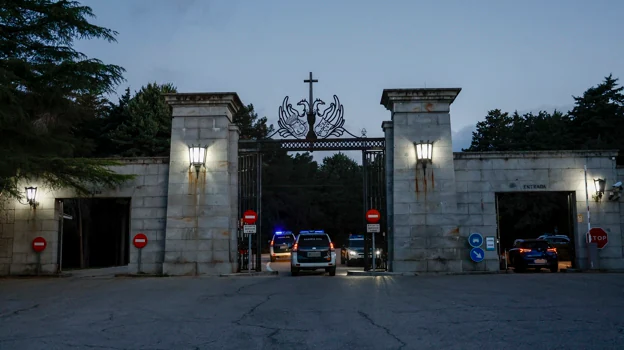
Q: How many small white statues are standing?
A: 0